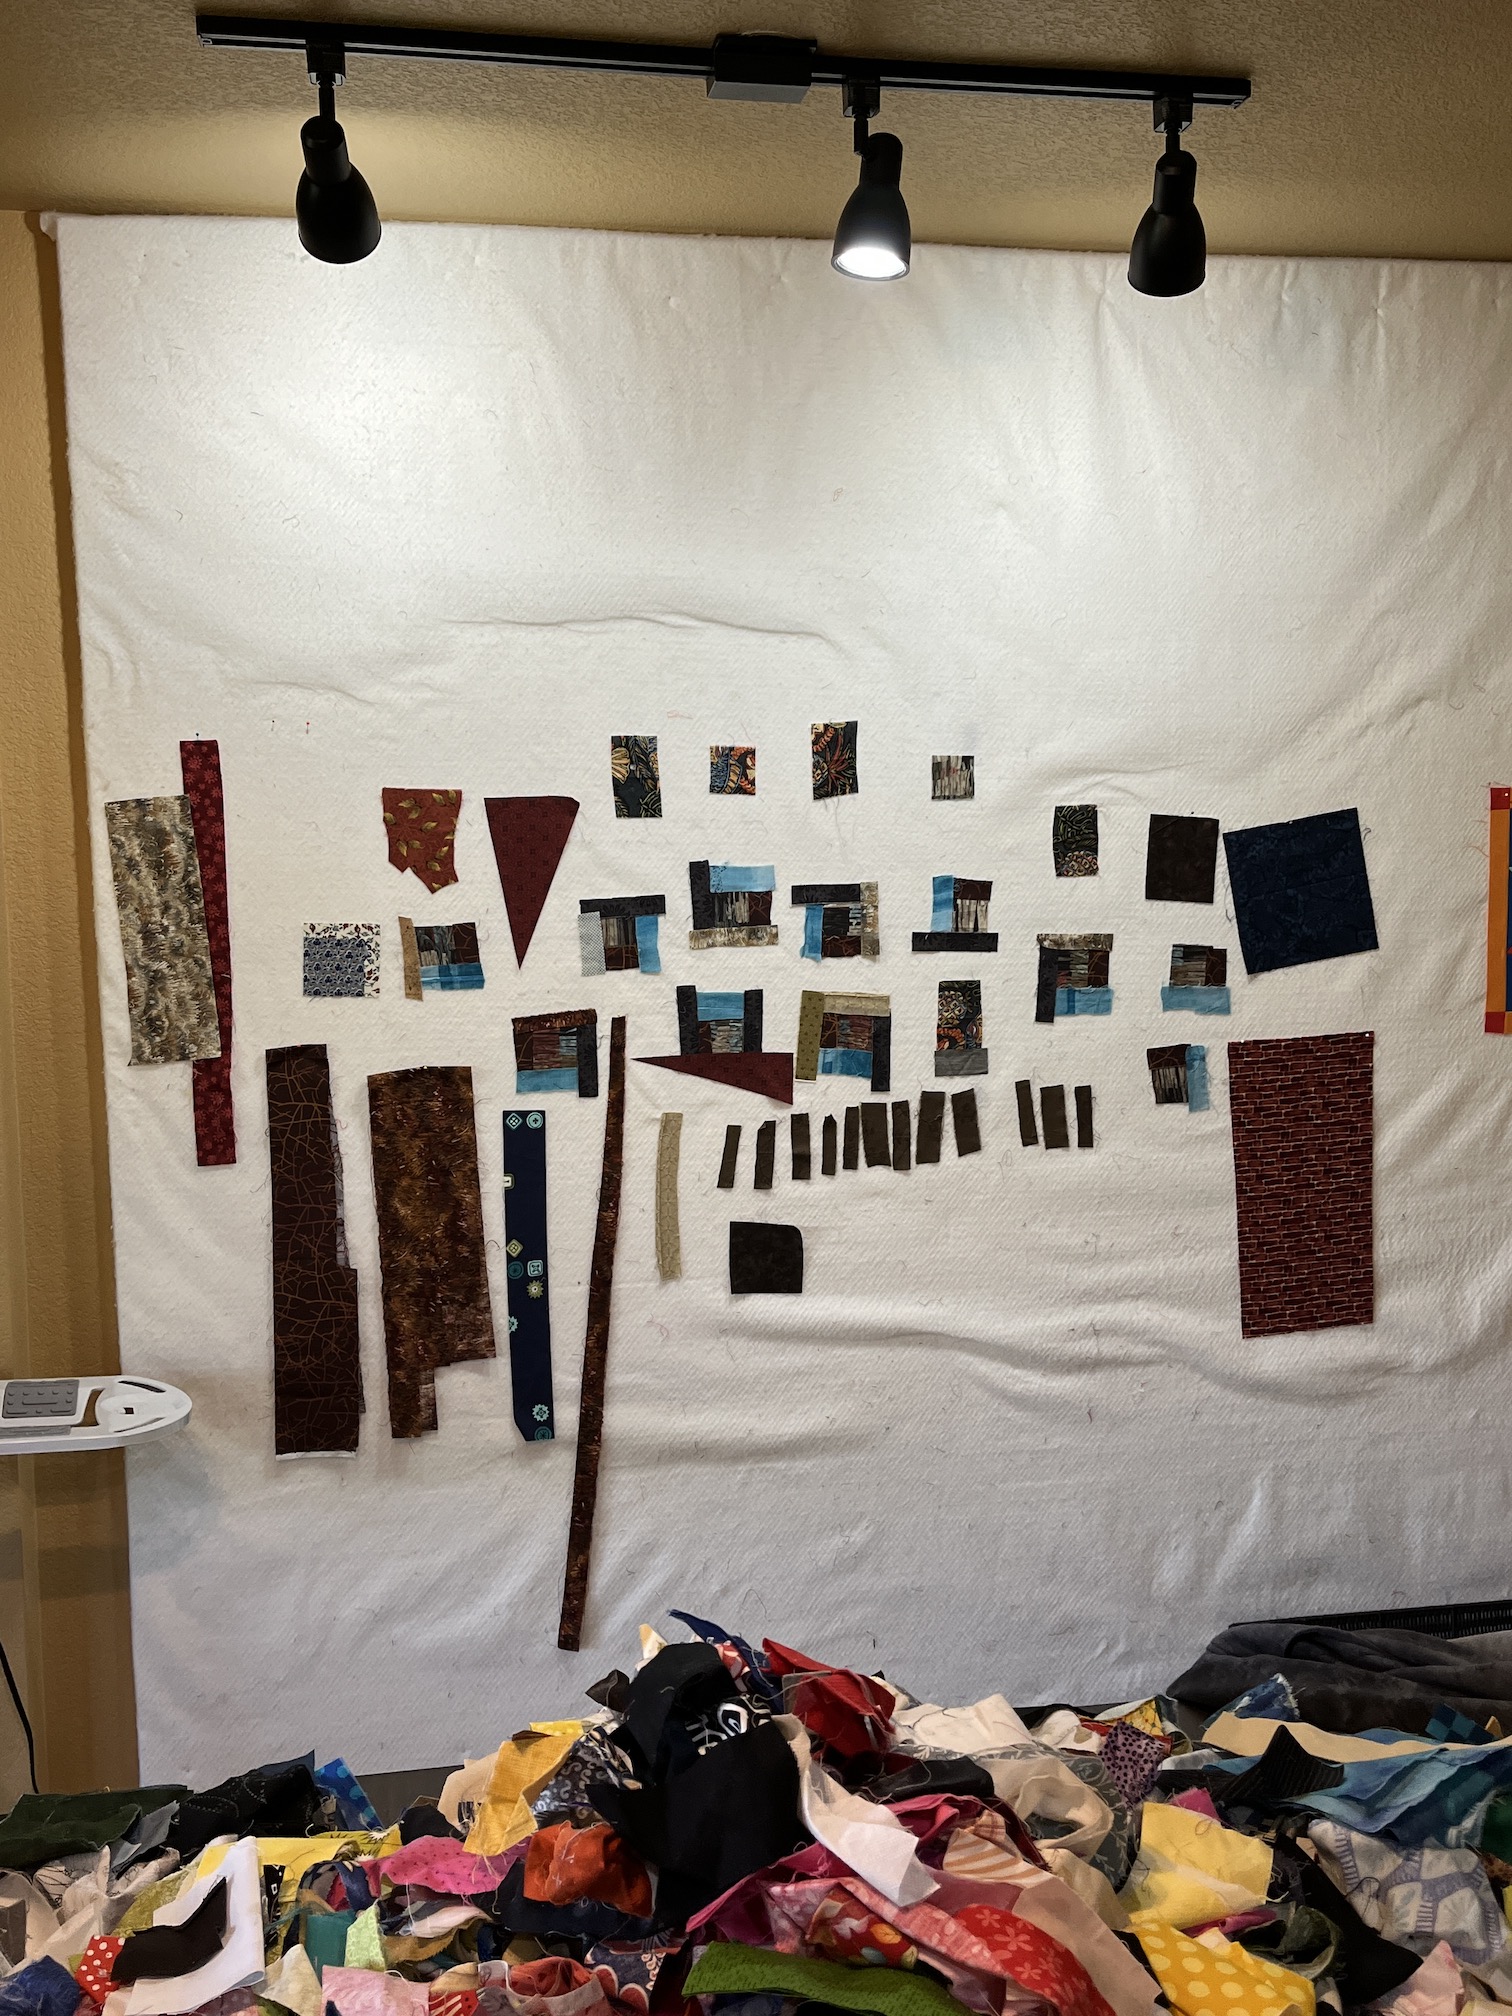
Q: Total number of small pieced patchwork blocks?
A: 11